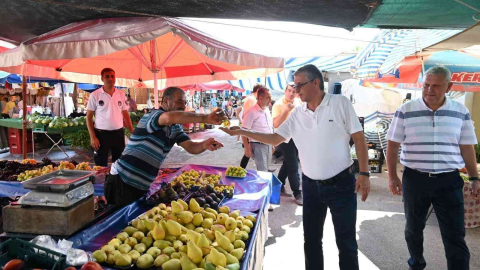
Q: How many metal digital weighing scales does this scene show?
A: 1